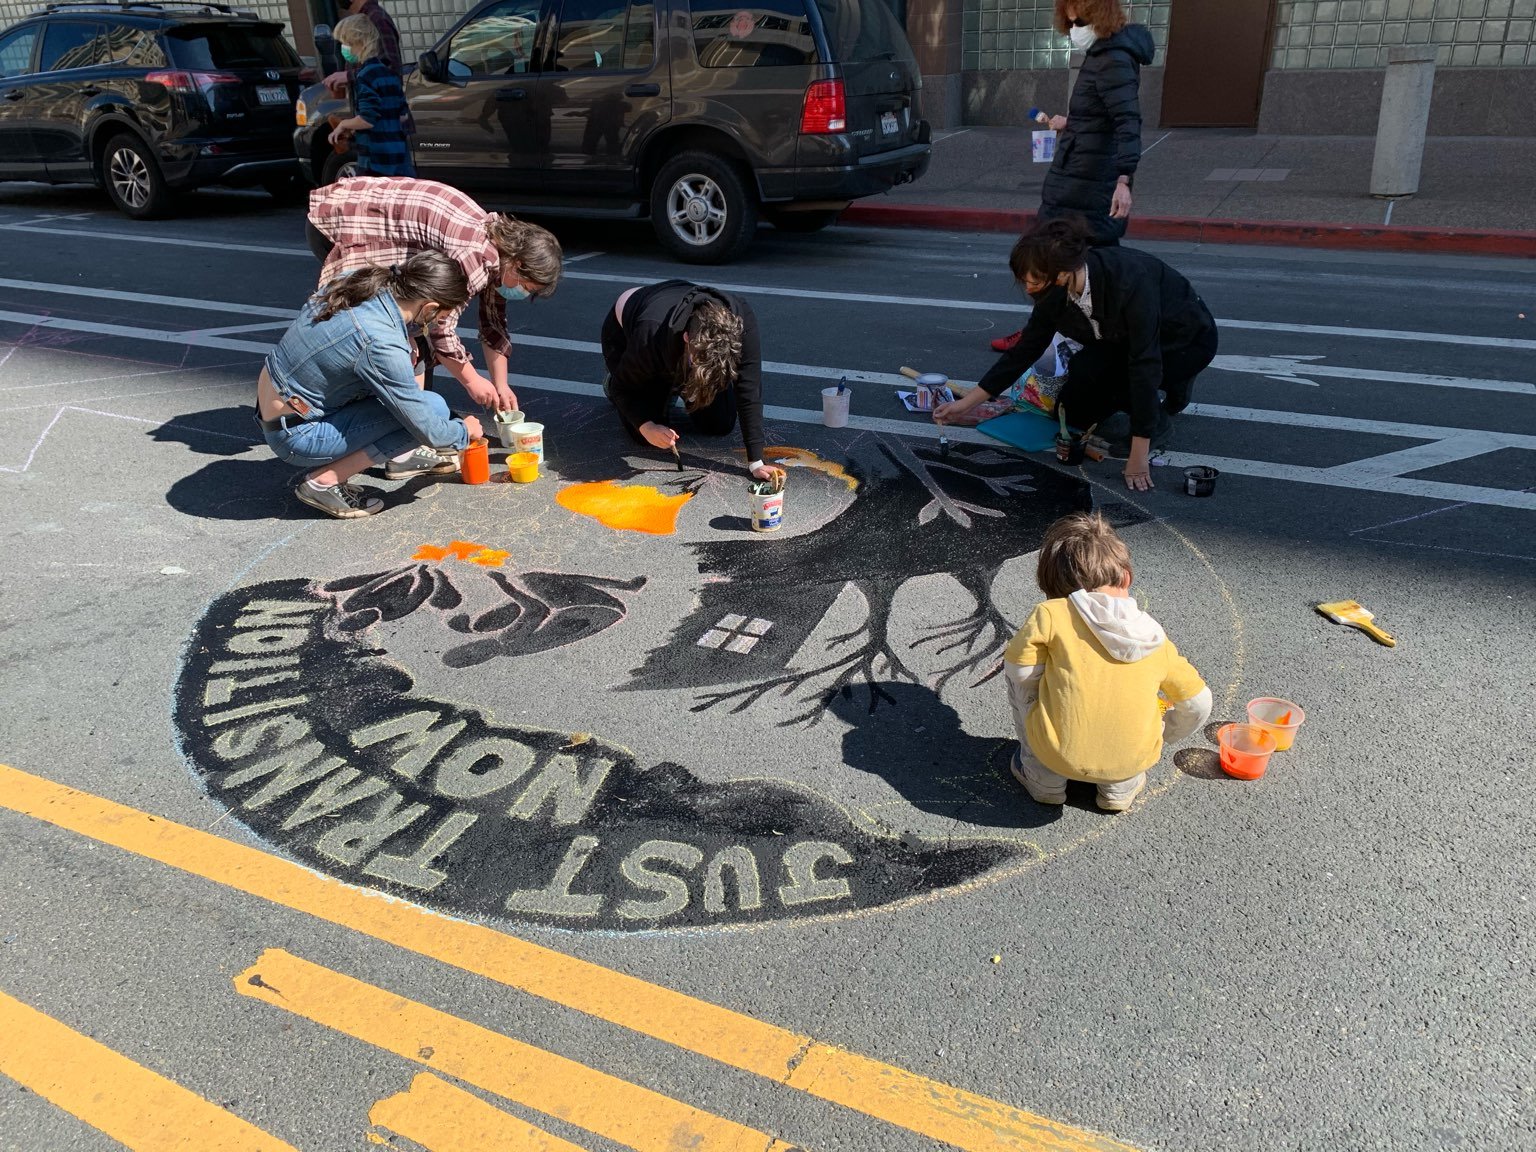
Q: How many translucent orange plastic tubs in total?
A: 2